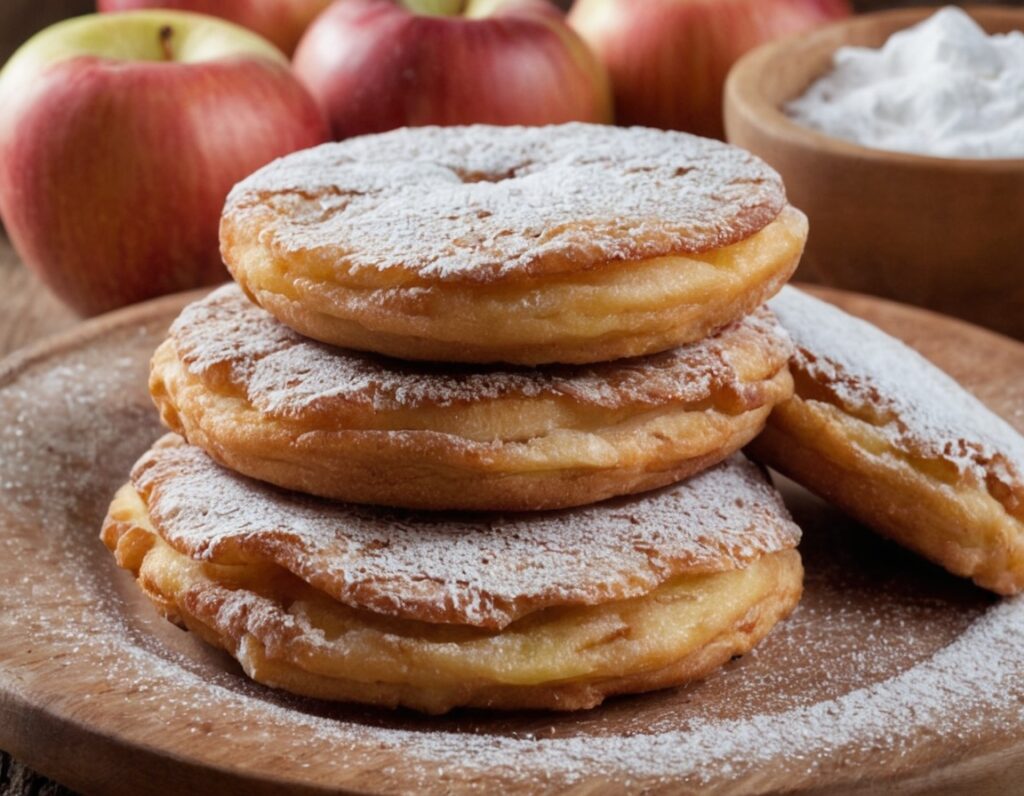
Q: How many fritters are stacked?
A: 3